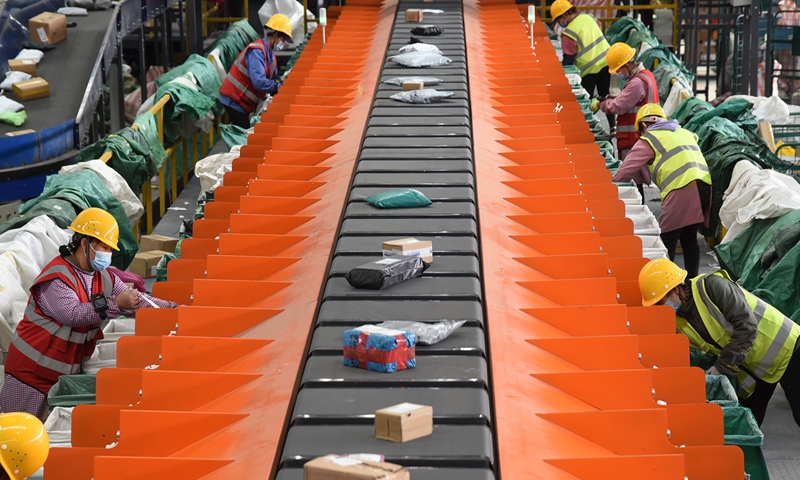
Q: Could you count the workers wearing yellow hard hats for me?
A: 7